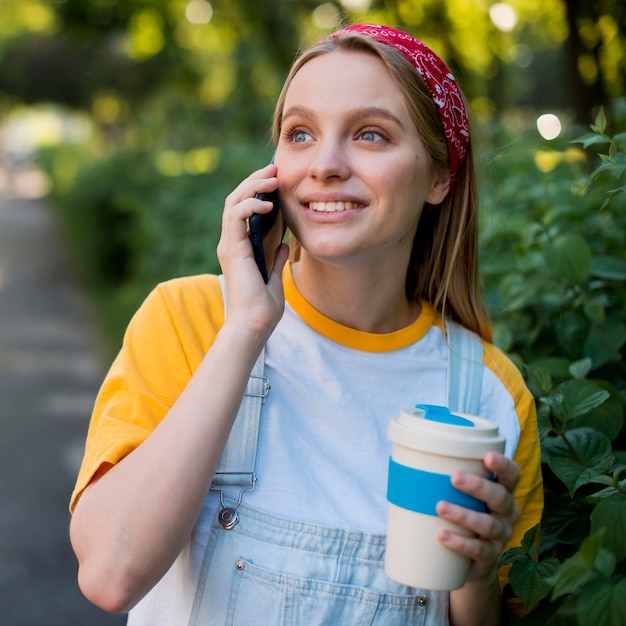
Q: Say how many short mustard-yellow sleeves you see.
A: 2